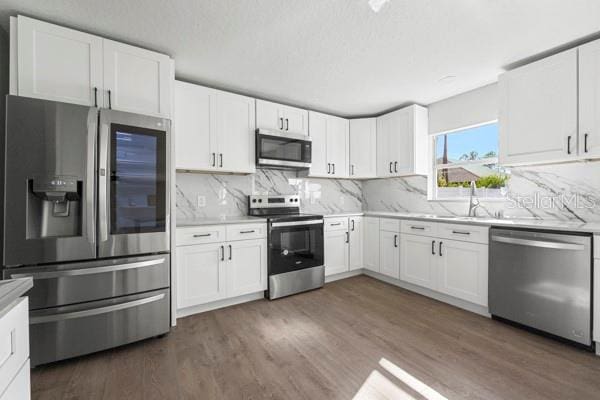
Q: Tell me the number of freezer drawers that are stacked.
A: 2